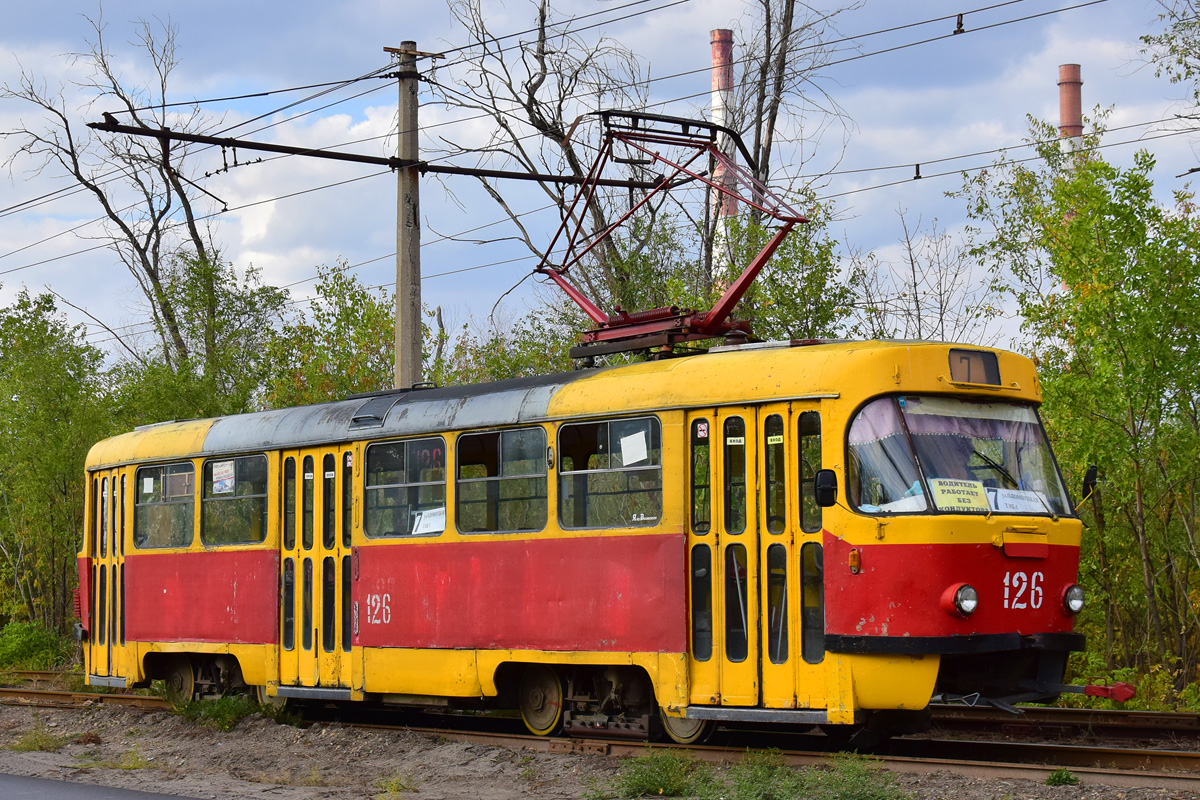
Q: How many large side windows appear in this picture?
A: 5